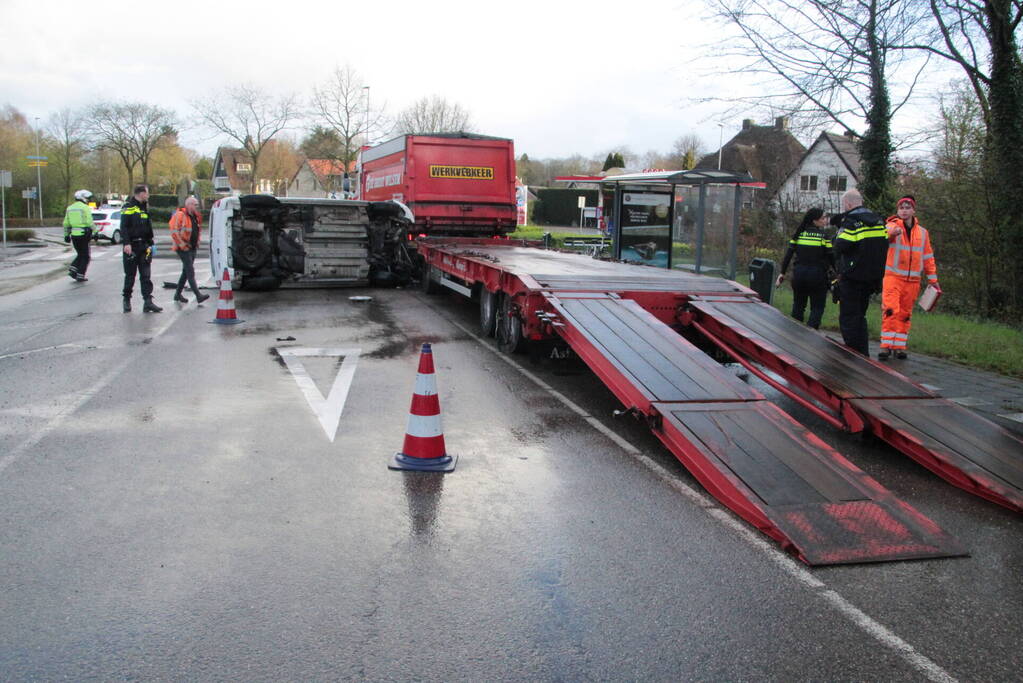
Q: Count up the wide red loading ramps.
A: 2